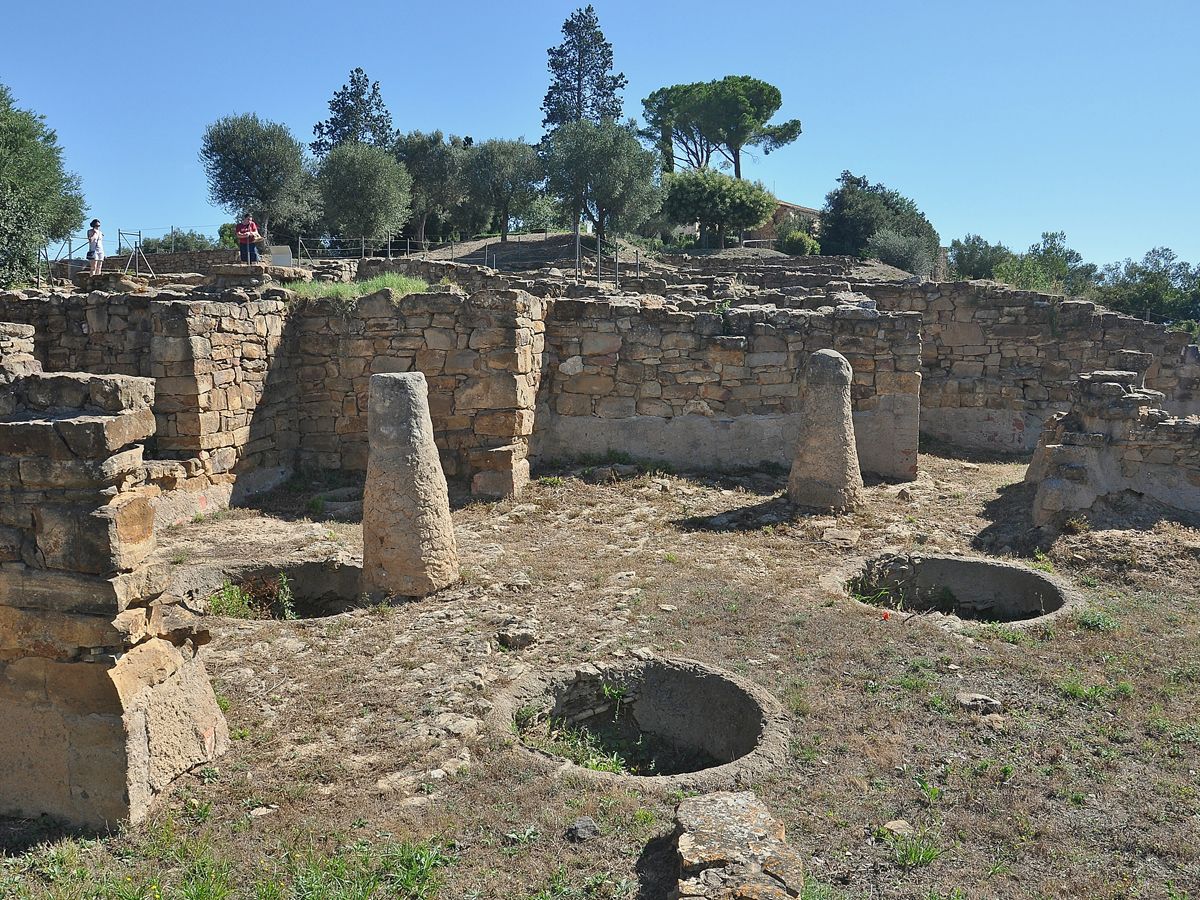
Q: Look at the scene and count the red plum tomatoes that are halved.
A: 0